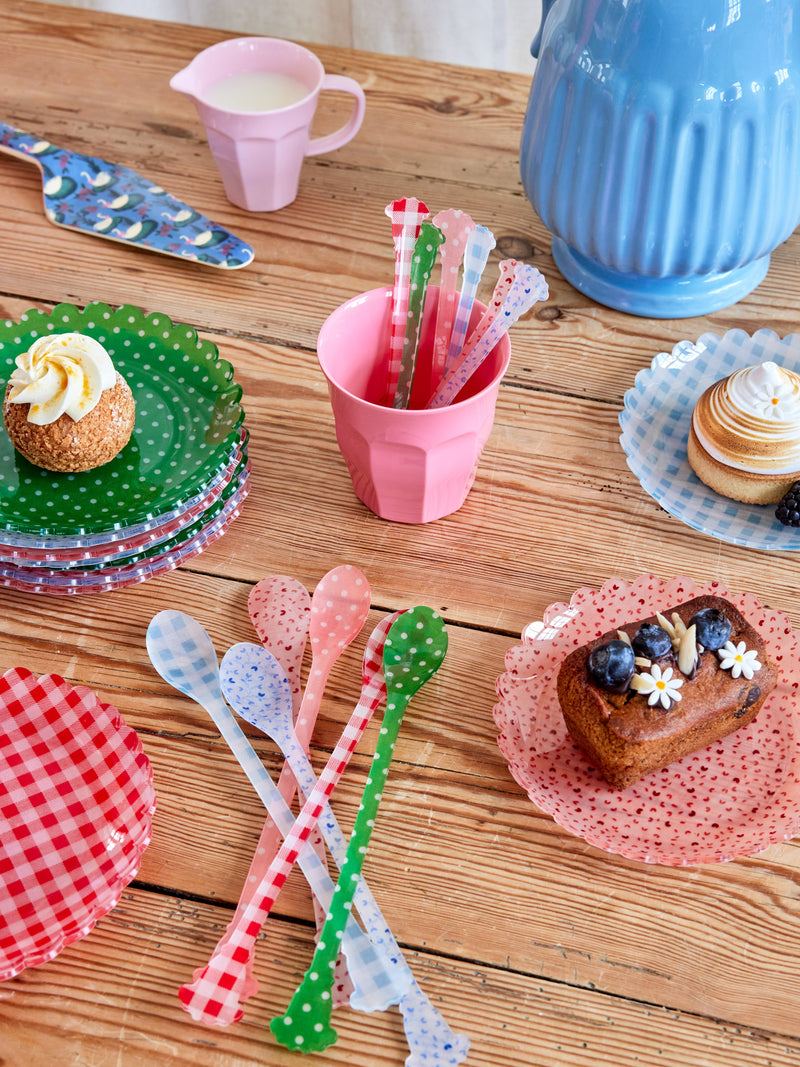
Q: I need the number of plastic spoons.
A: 12